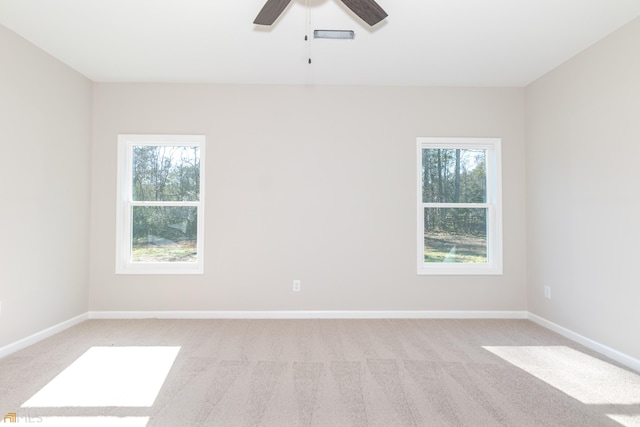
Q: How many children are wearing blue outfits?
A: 0